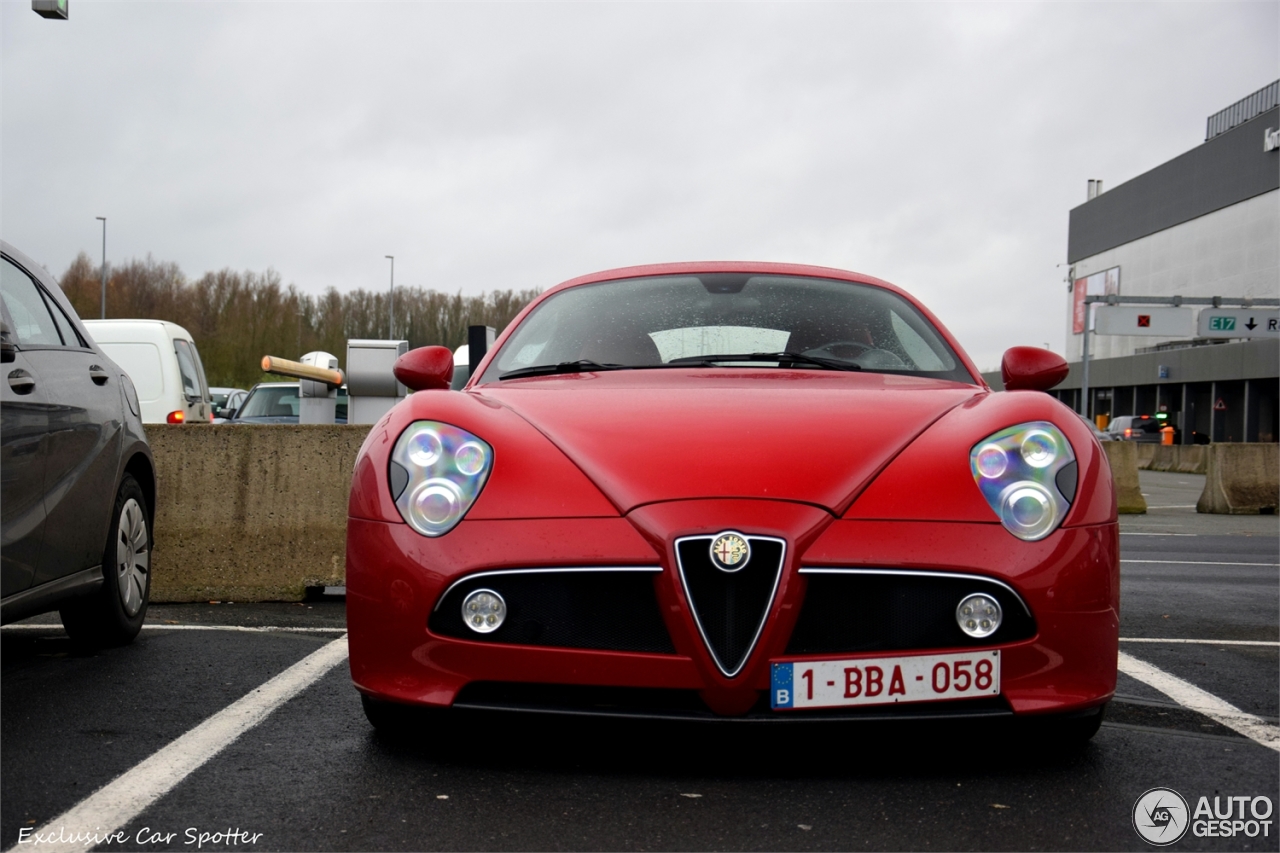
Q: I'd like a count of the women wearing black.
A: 0